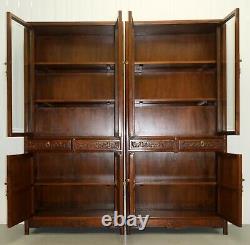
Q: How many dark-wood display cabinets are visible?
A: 2